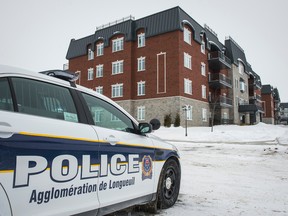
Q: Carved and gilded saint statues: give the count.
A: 0